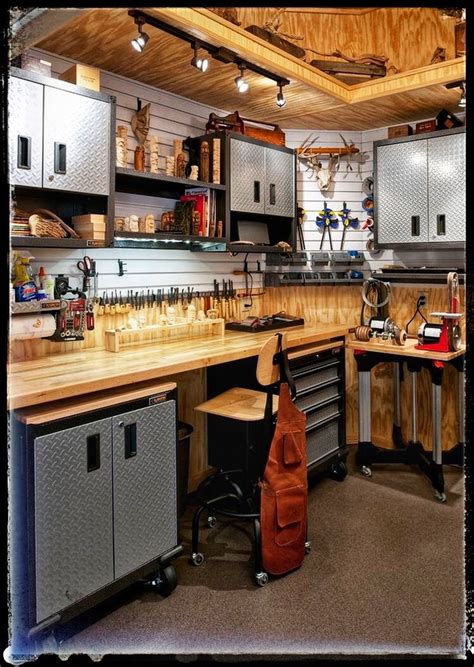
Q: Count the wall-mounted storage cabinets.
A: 3